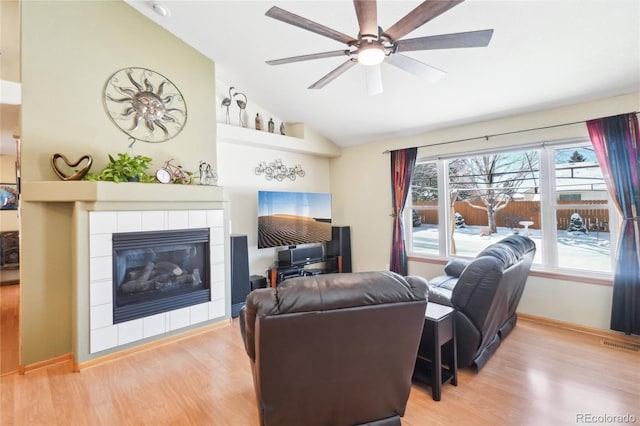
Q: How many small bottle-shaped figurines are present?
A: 3